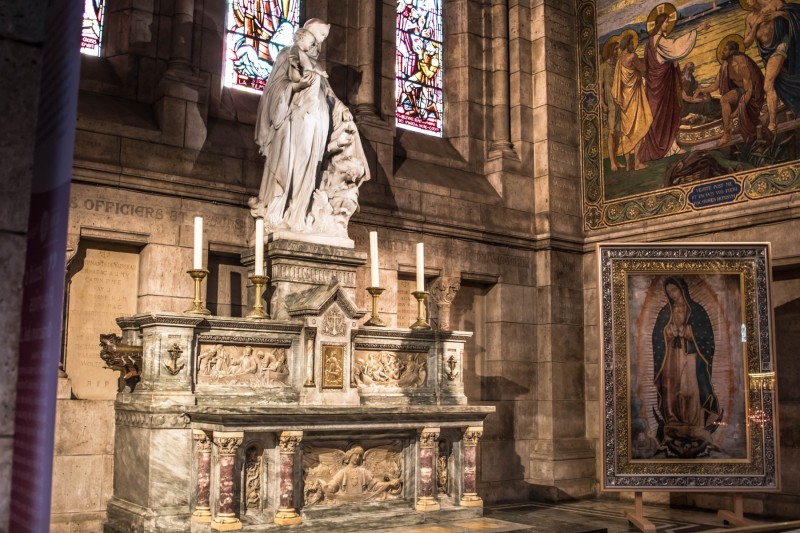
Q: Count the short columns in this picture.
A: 5